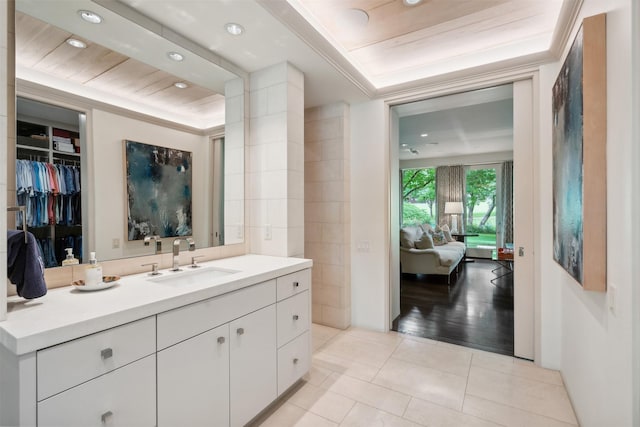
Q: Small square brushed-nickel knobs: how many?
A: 7